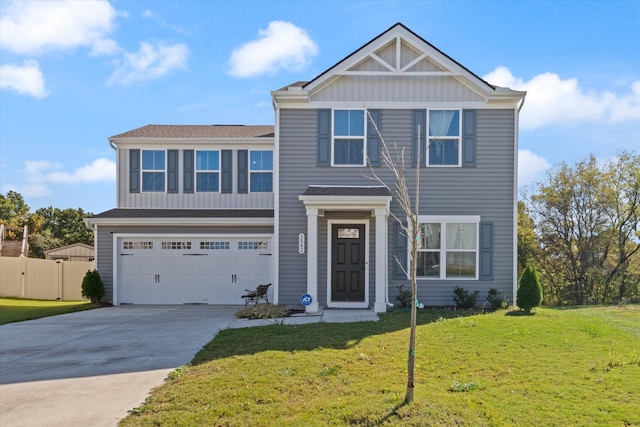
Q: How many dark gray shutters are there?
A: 11